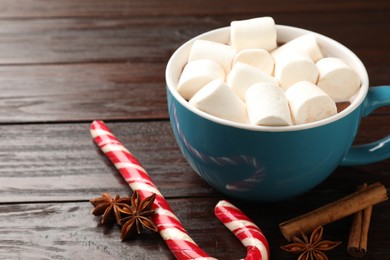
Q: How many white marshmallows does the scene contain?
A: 11